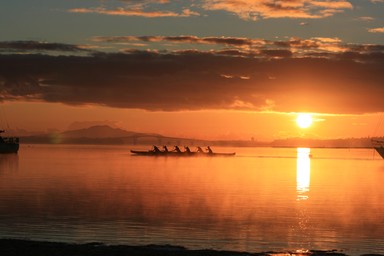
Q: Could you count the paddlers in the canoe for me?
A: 6